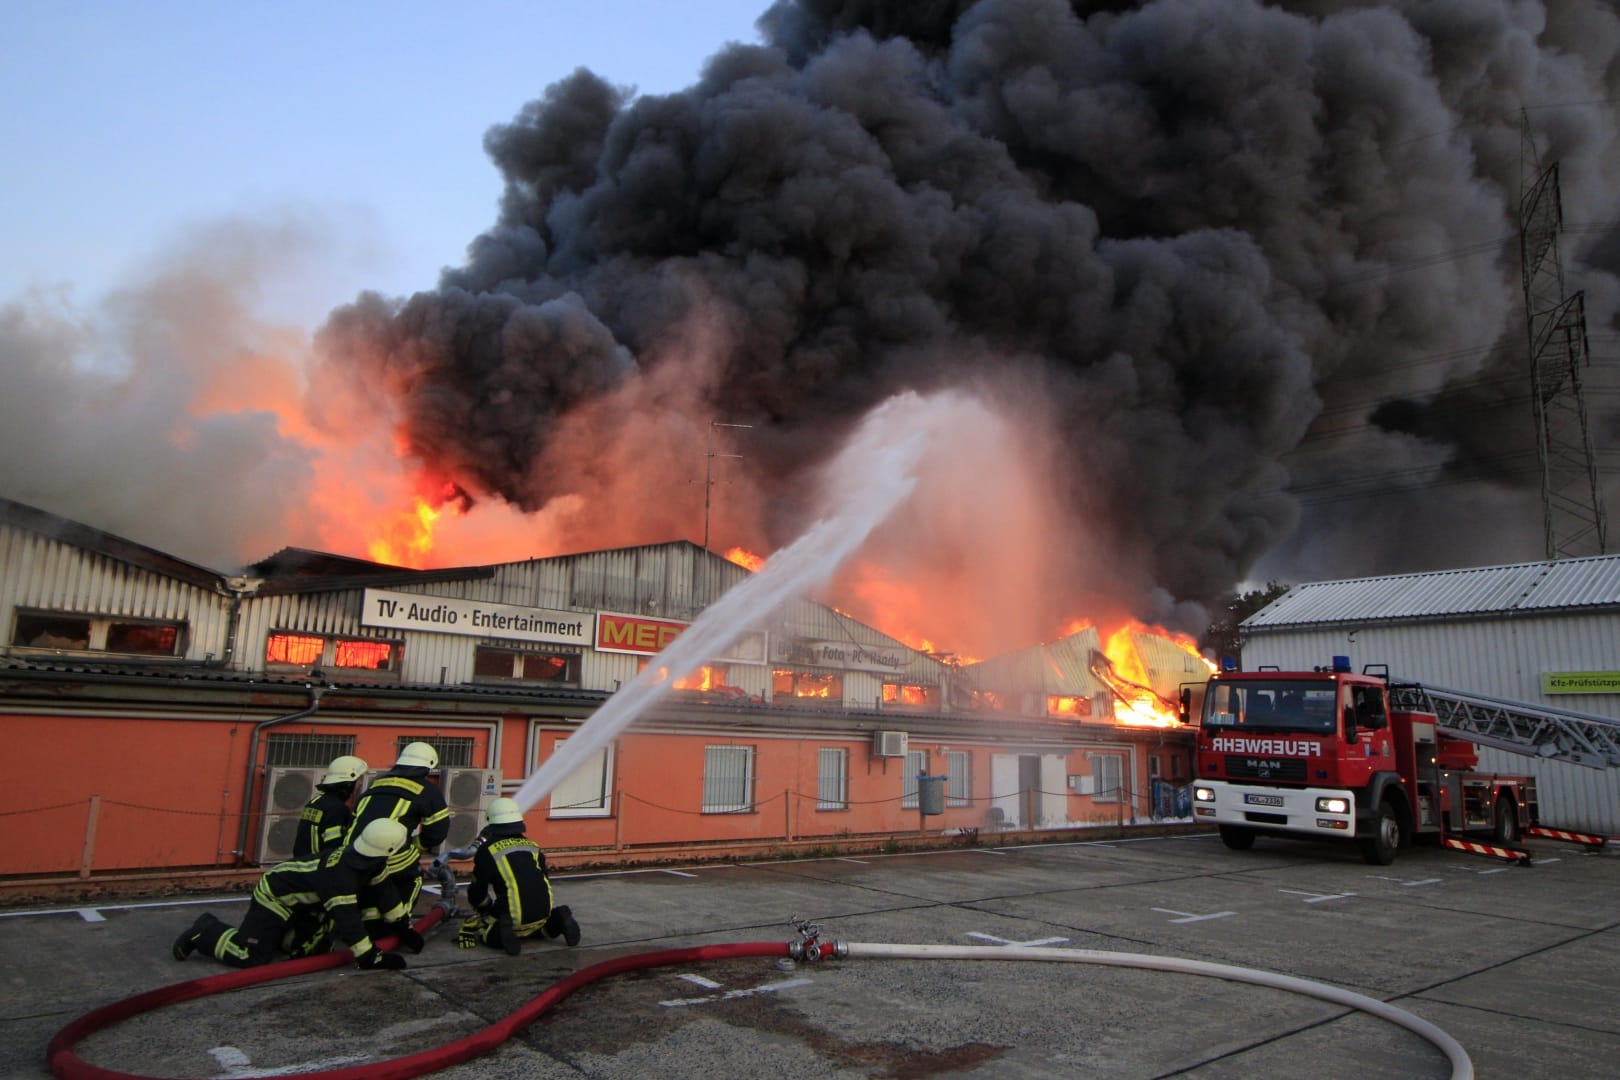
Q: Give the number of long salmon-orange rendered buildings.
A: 1